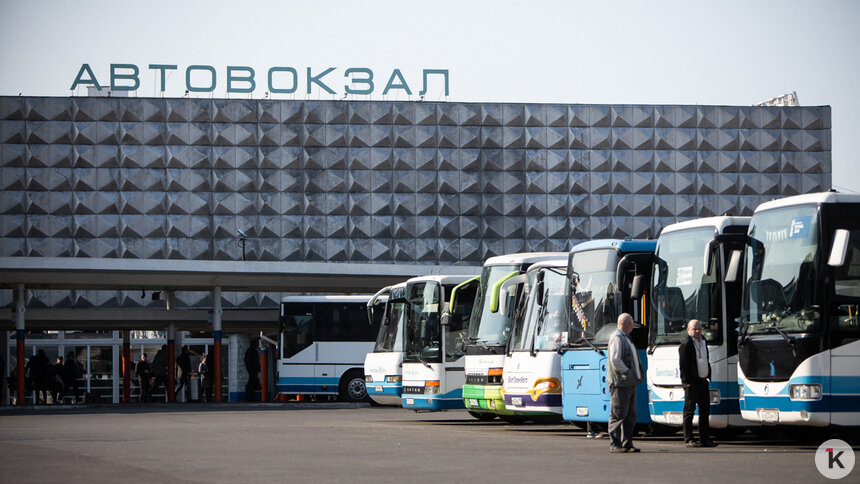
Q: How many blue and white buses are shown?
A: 5